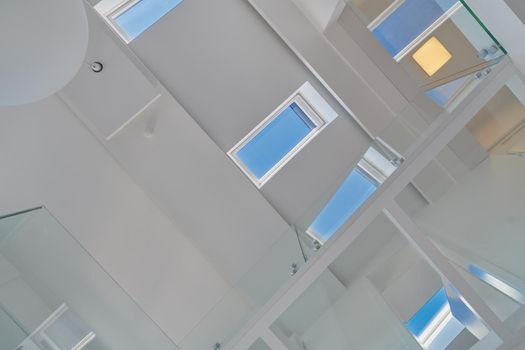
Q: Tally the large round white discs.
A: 1